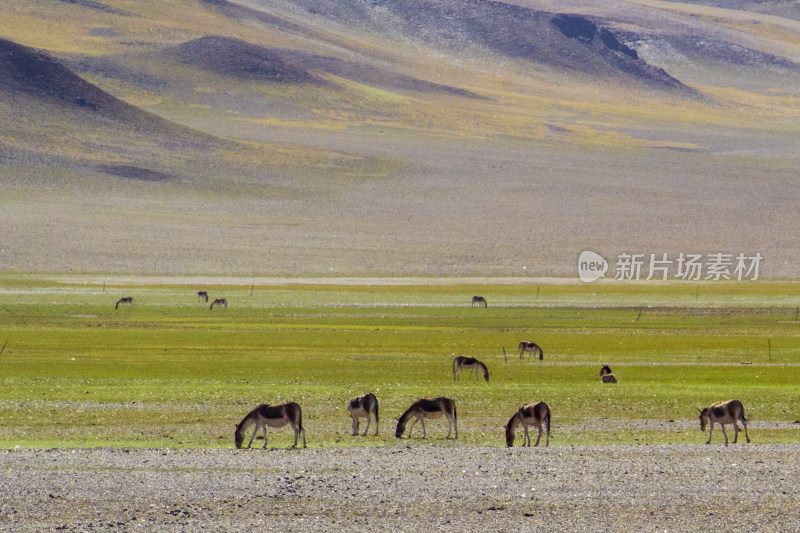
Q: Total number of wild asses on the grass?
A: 12